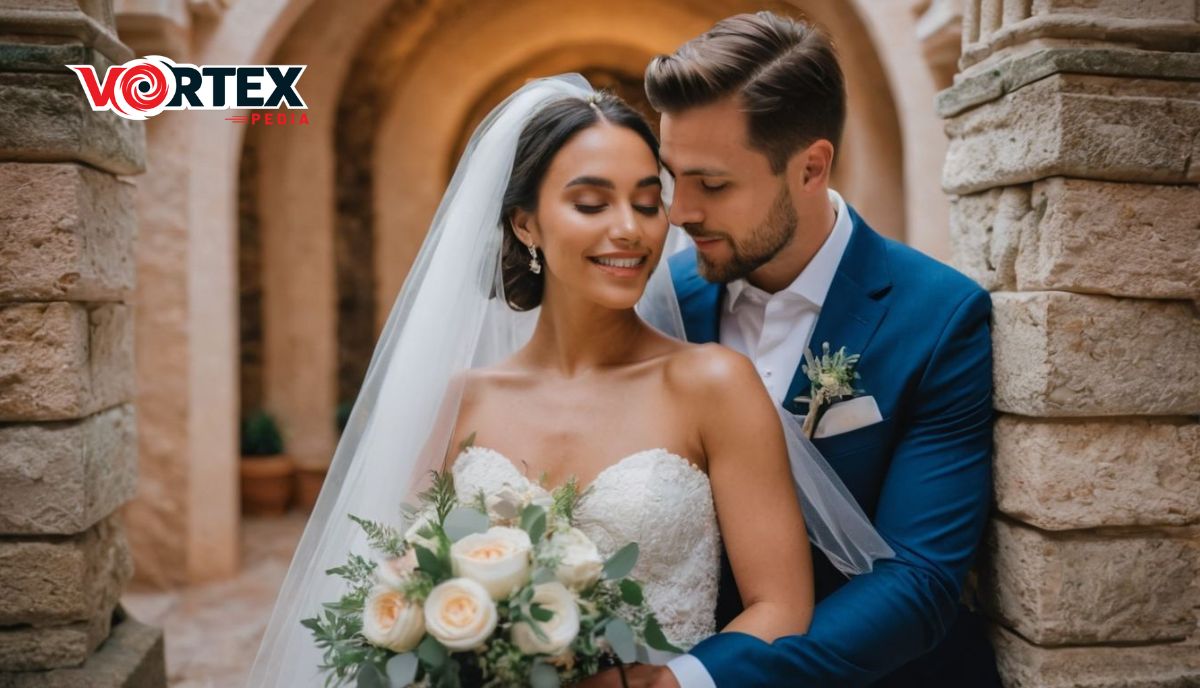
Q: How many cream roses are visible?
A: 5